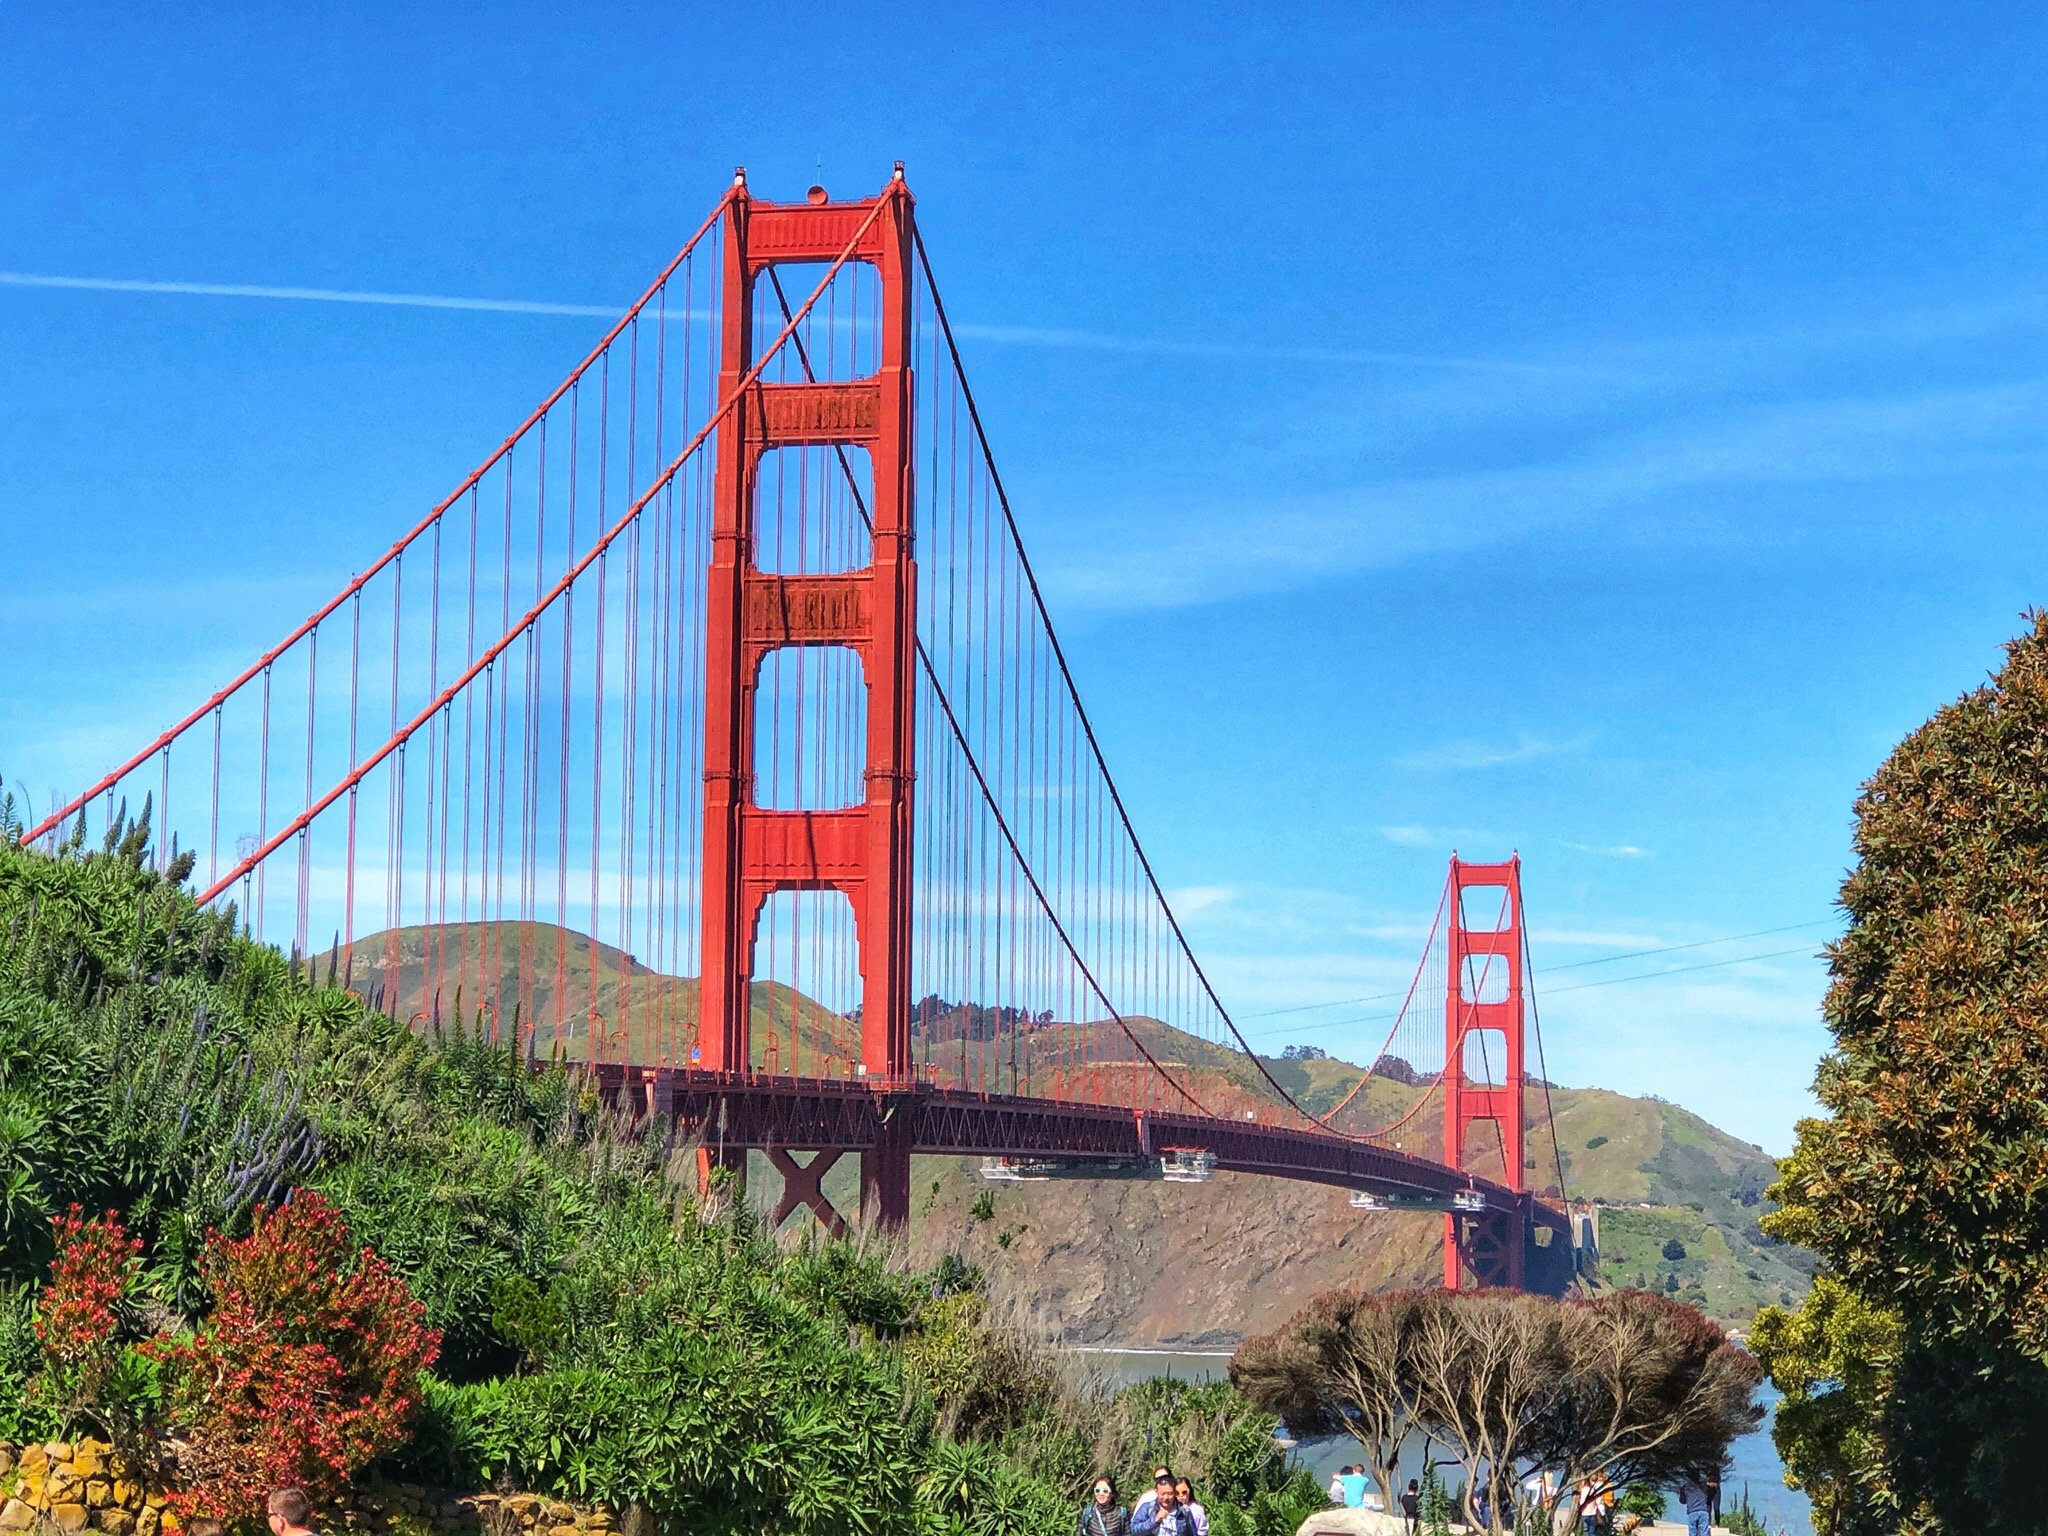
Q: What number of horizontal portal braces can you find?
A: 8